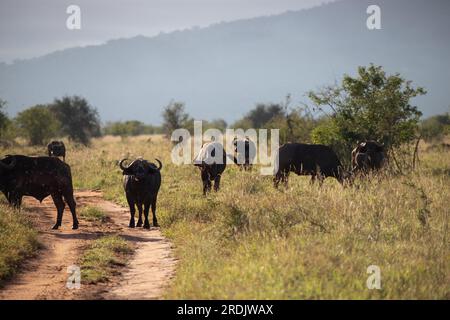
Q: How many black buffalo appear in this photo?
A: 7